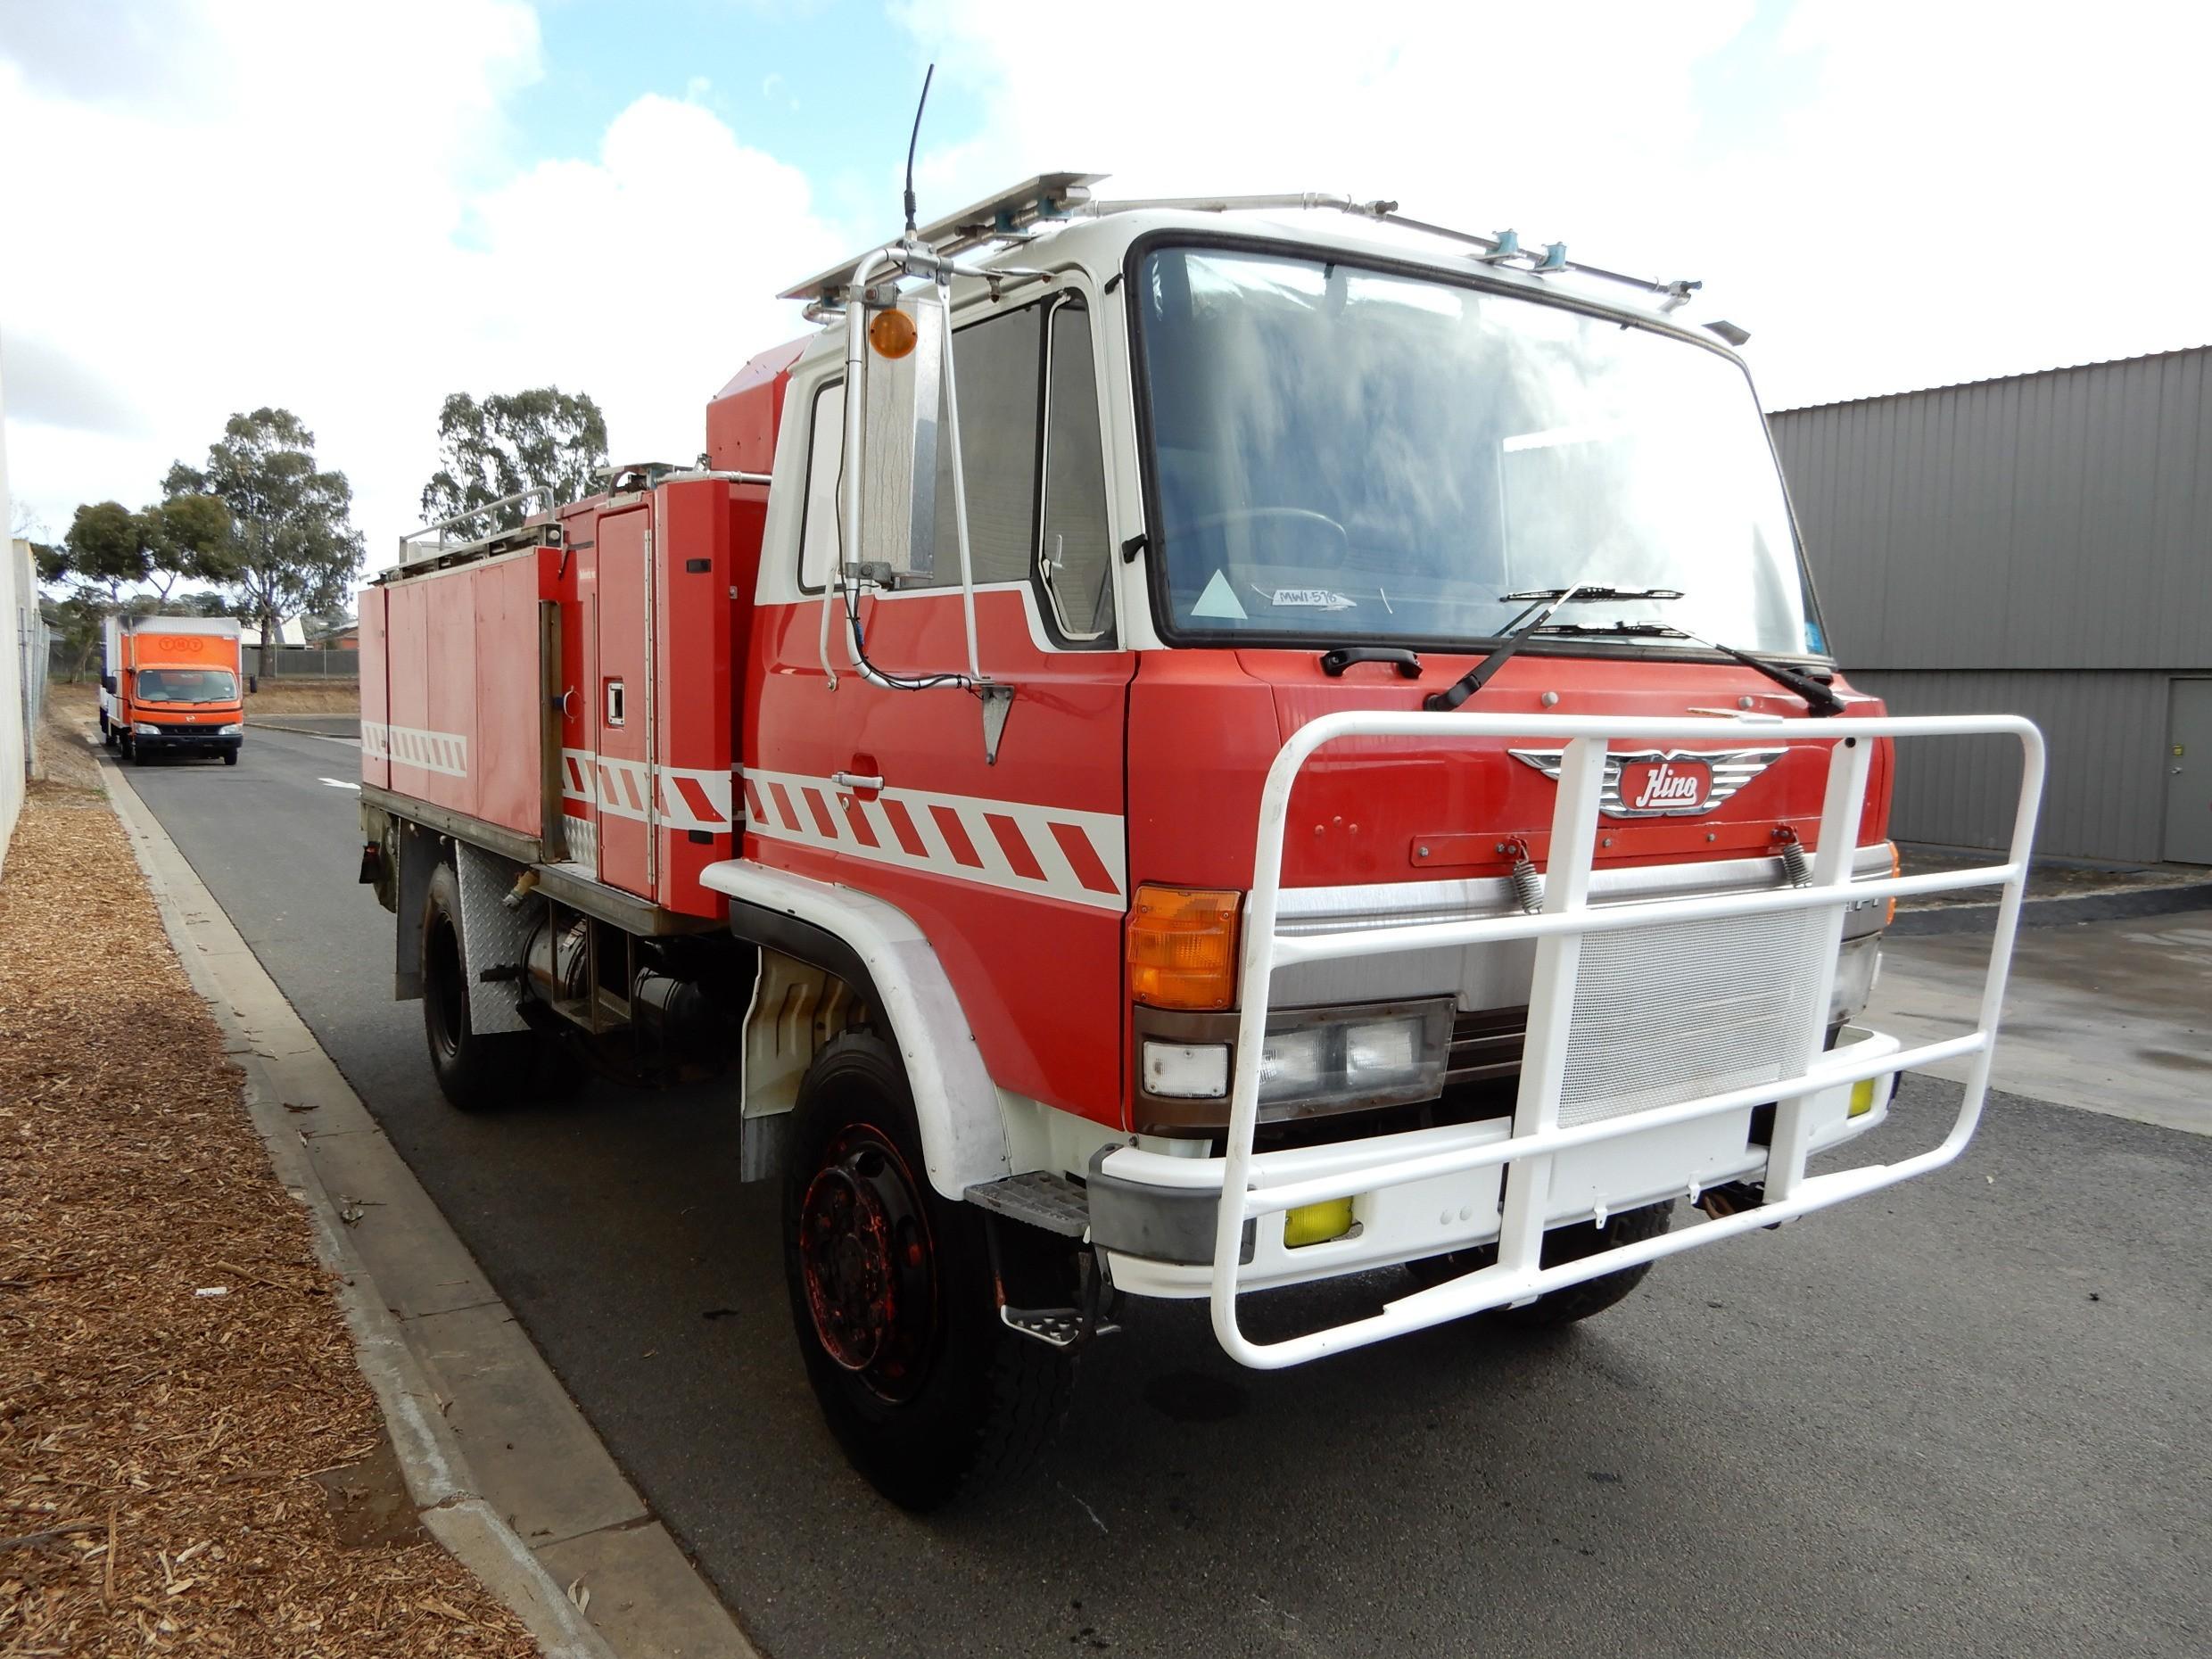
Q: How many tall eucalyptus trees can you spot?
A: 2